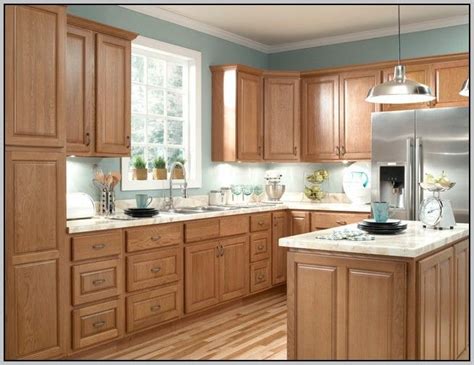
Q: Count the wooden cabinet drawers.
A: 10